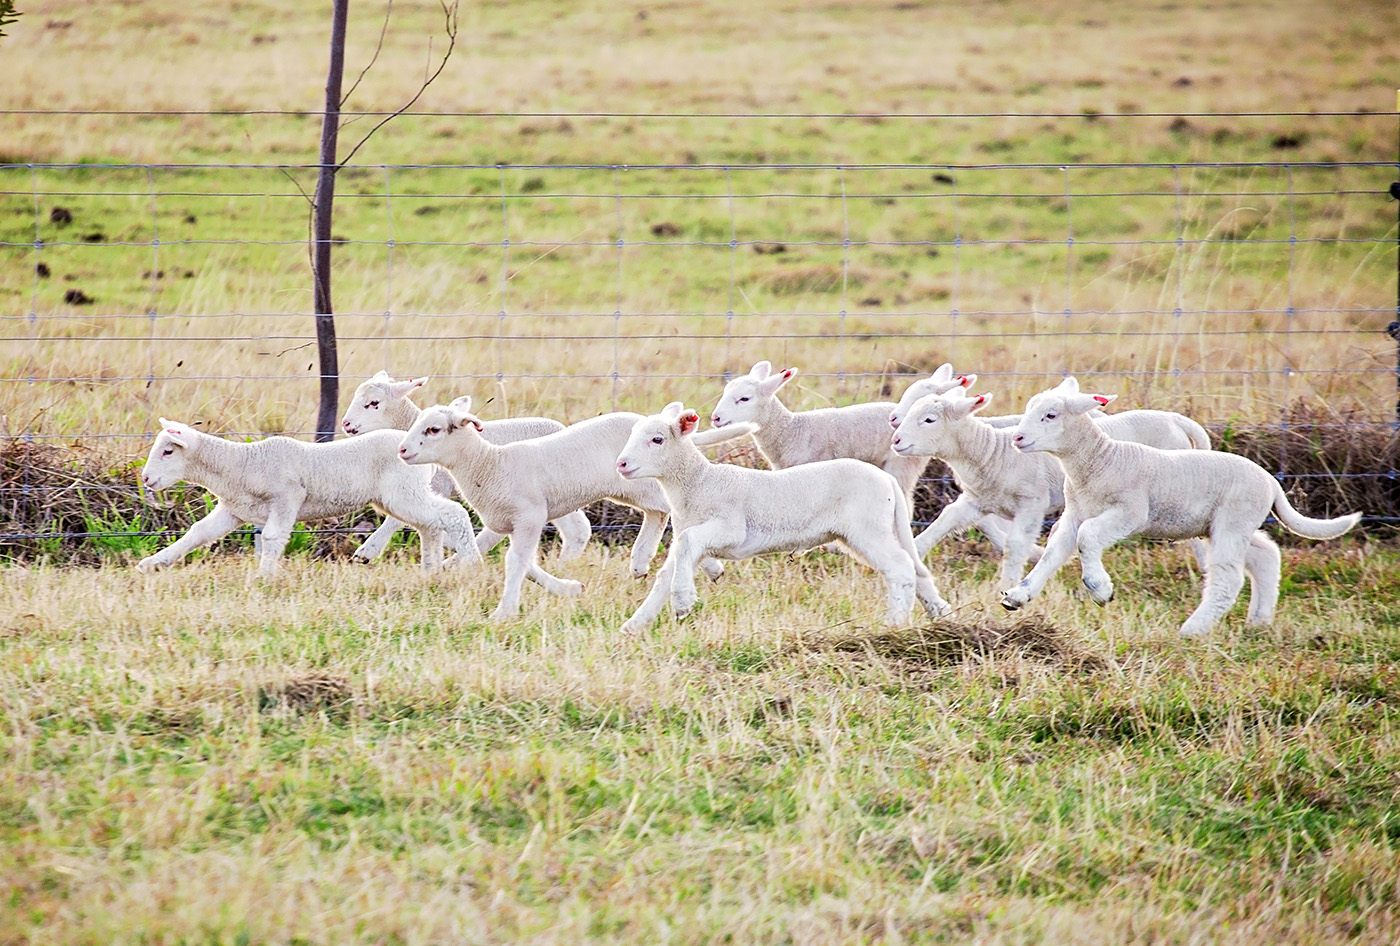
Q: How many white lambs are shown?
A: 8